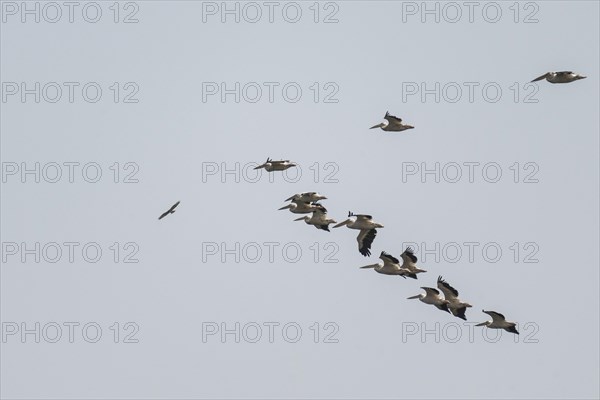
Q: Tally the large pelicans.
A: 12